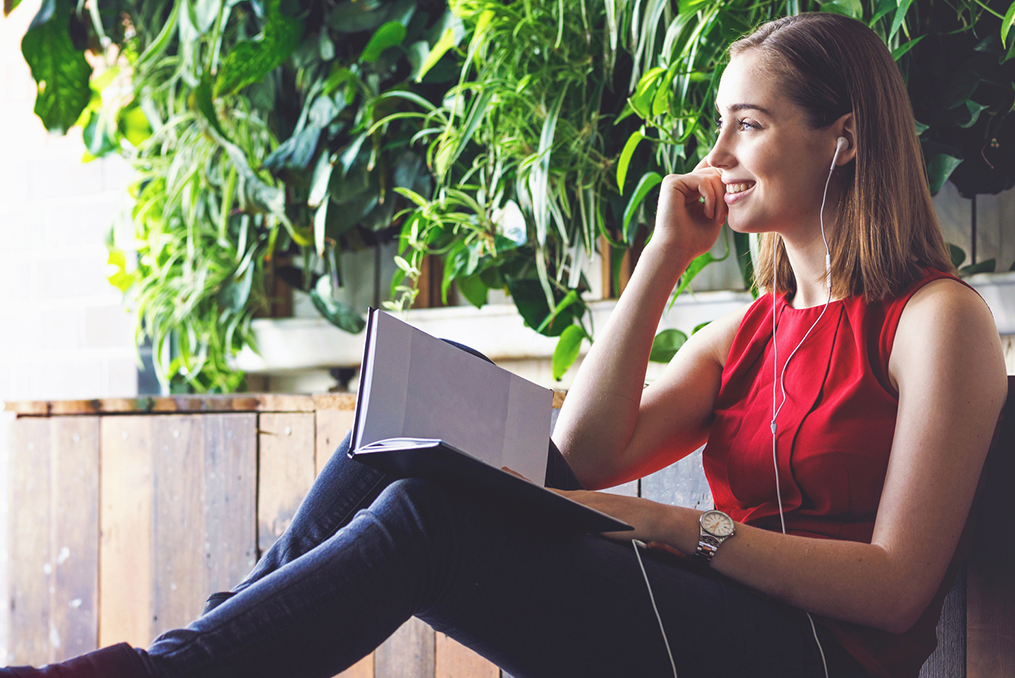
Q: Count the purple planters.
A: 0